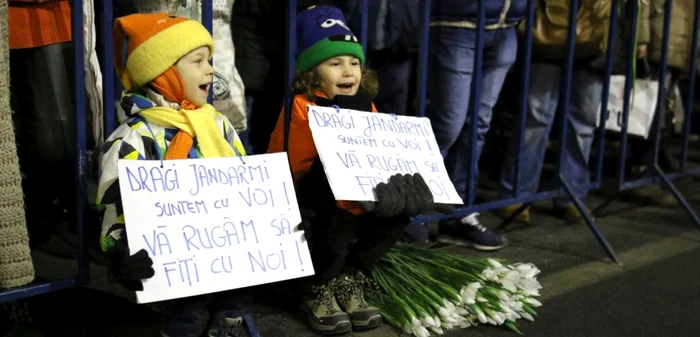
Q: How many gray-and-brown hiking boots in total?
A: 2